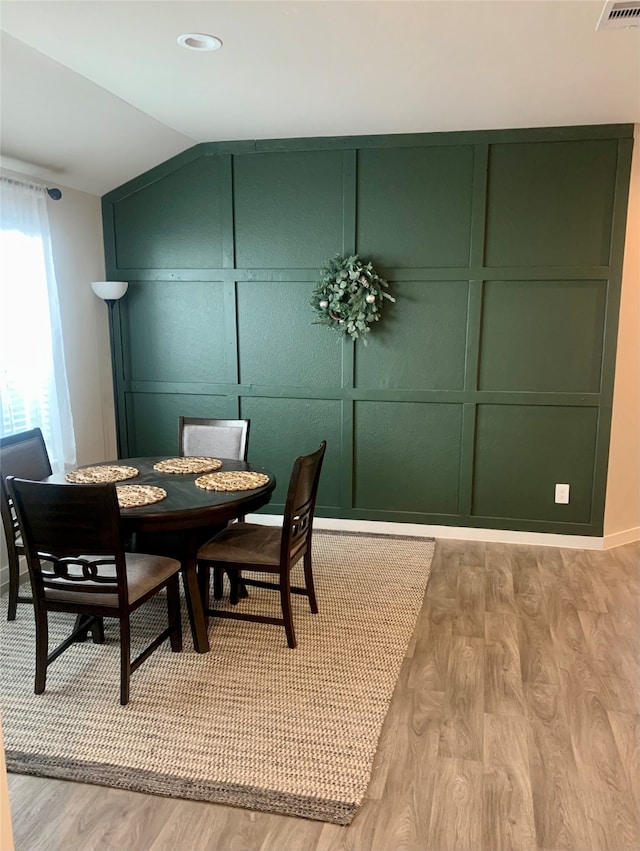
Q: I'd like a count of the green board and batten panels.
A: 12